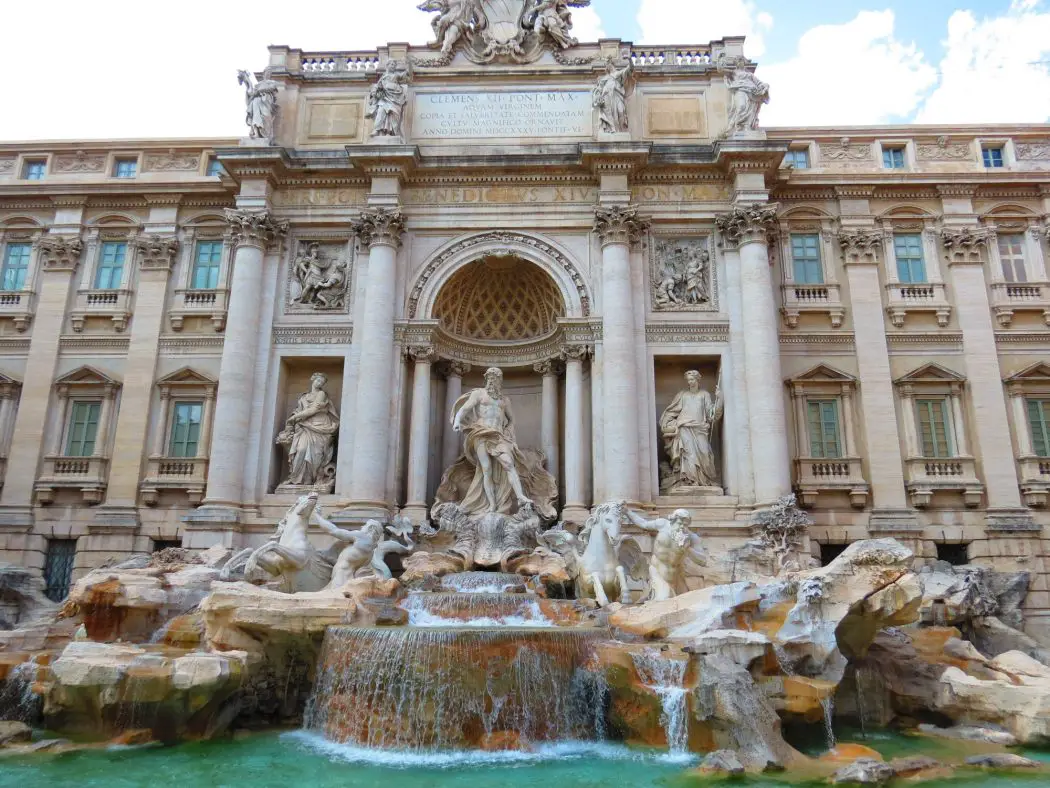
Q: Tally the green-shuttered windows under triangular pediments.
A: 5